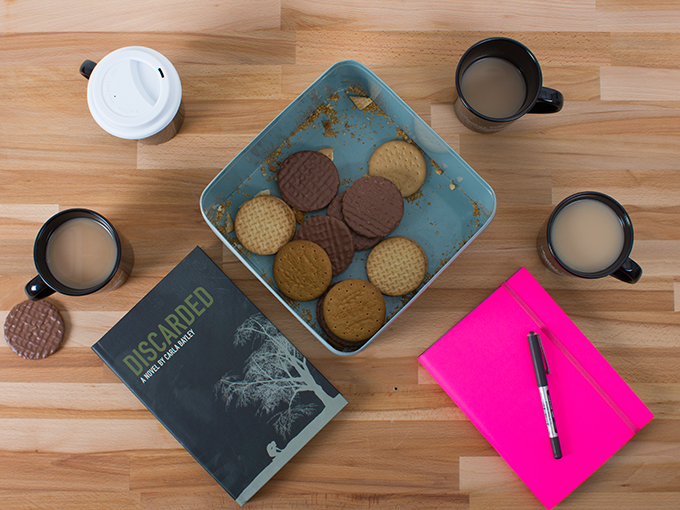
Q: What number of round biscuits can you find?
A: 11